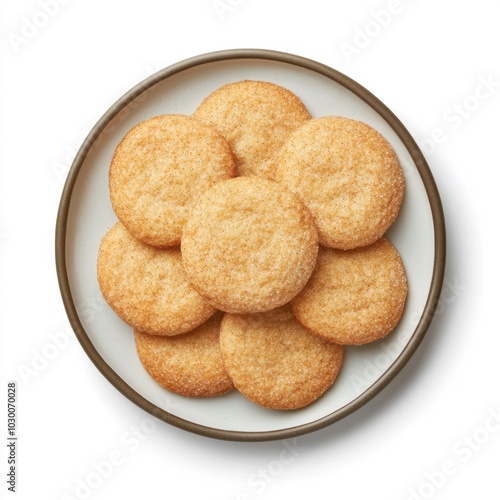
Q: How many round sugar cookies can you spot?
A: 8